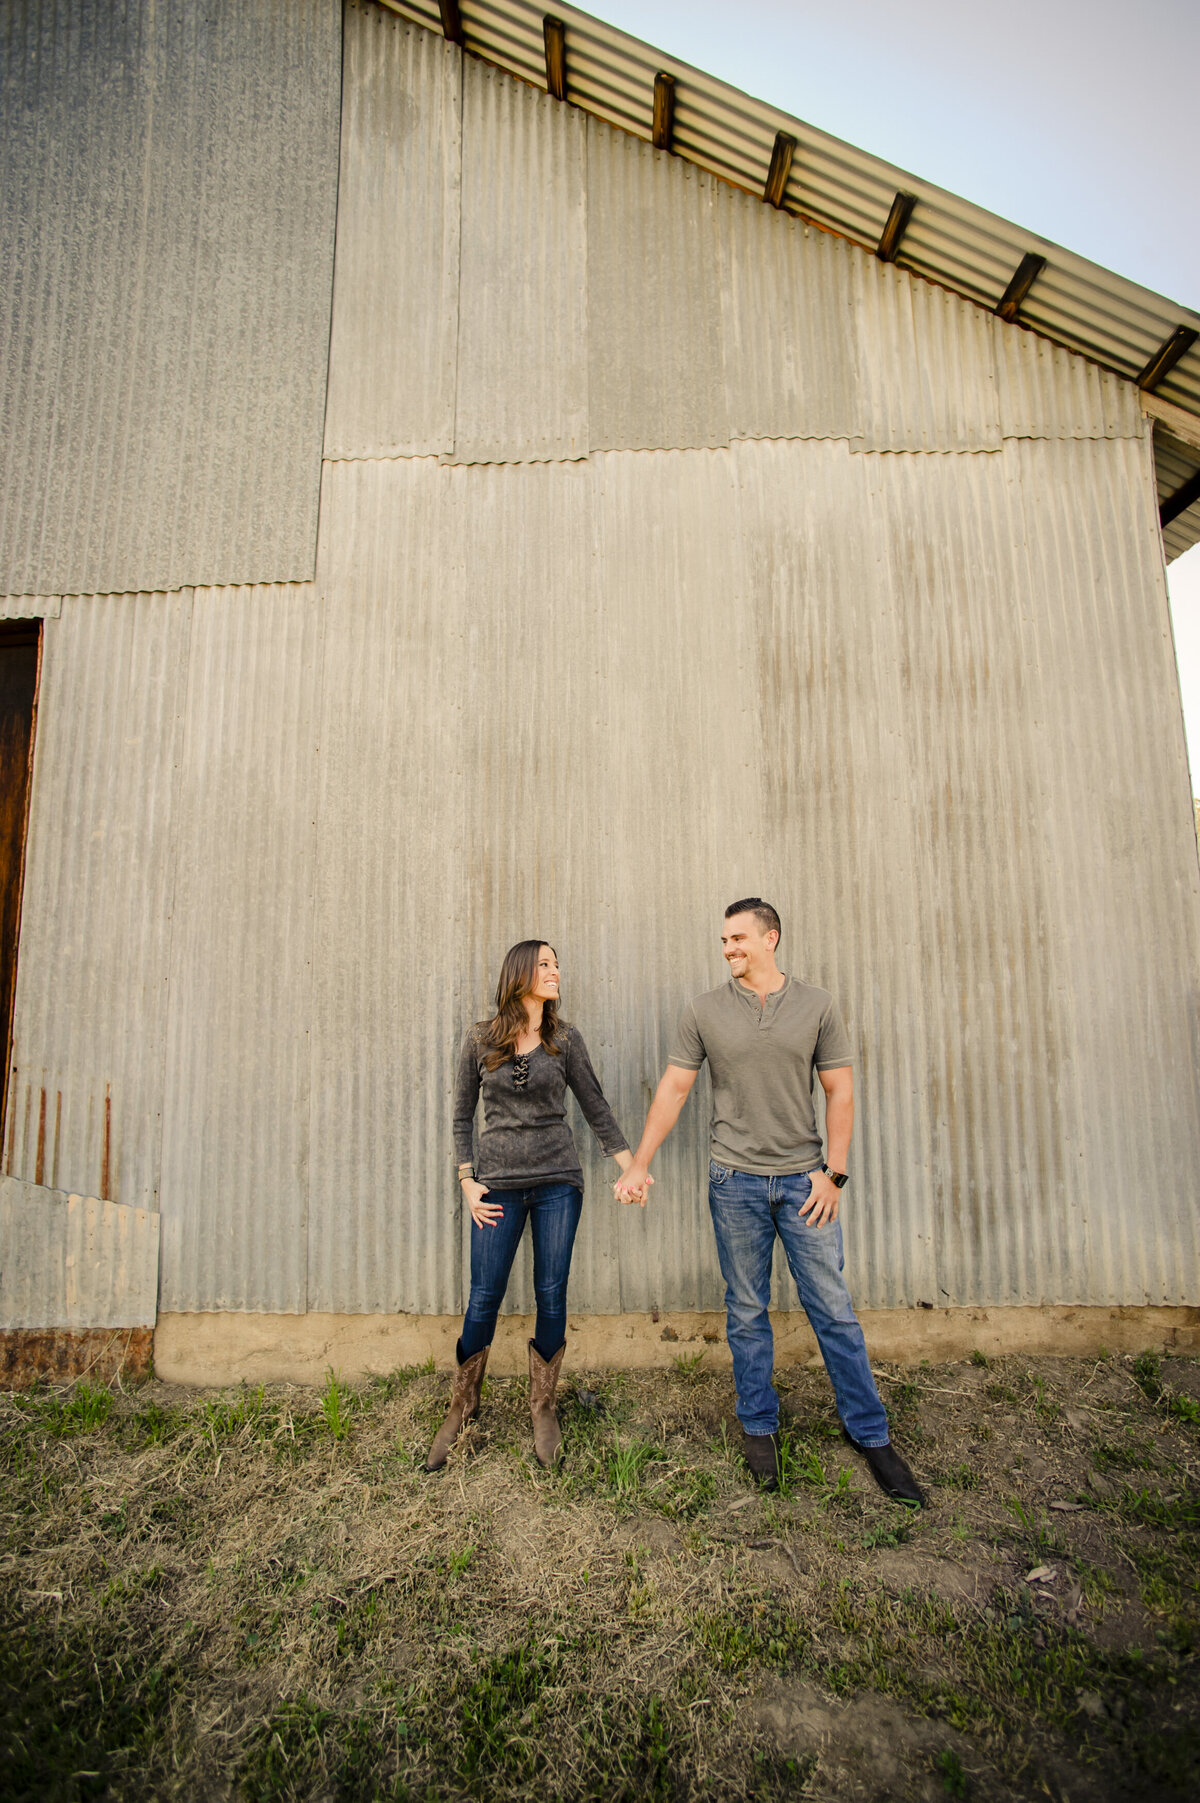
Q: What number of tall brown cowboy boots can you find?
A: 2